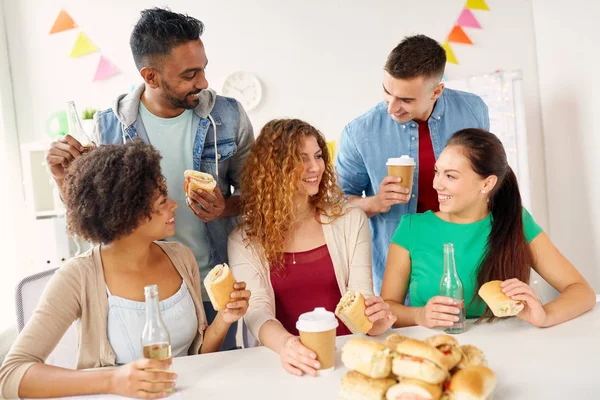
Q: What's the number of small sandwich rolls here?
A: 12